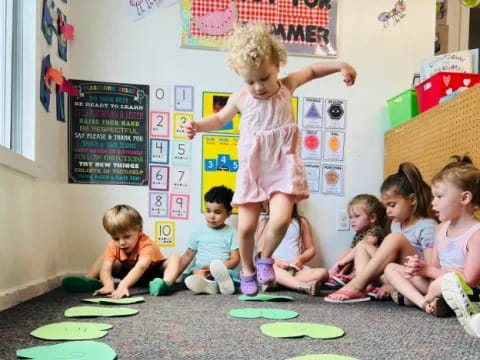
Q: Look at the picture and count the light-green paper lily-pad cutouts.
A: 8